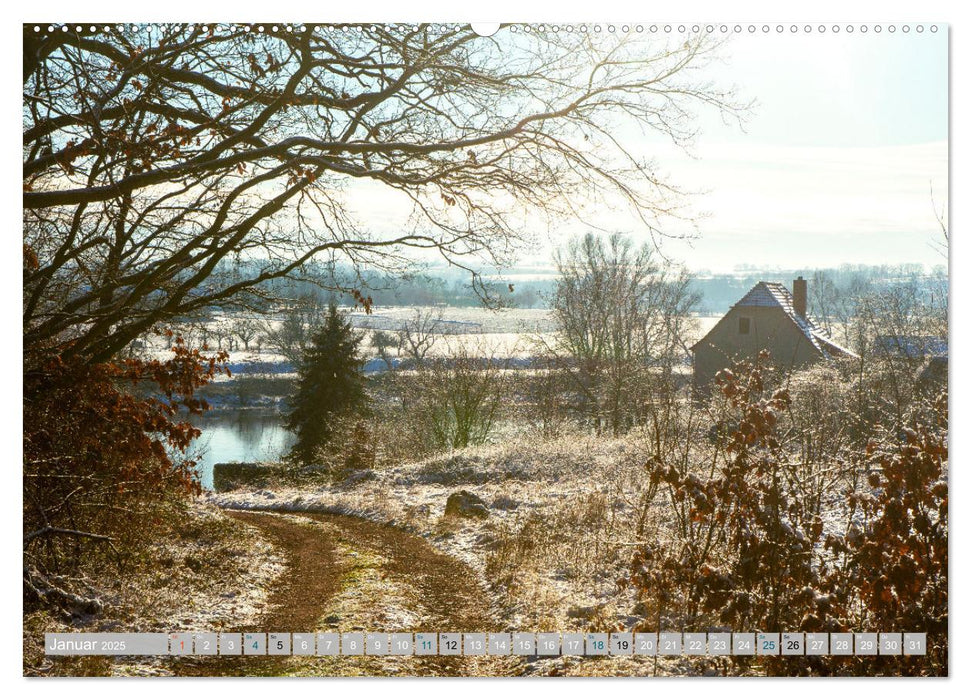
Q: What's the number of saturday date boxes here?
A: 4